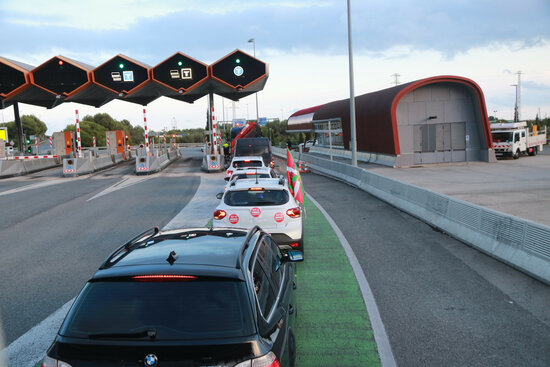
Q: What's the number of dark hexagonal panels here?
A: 5